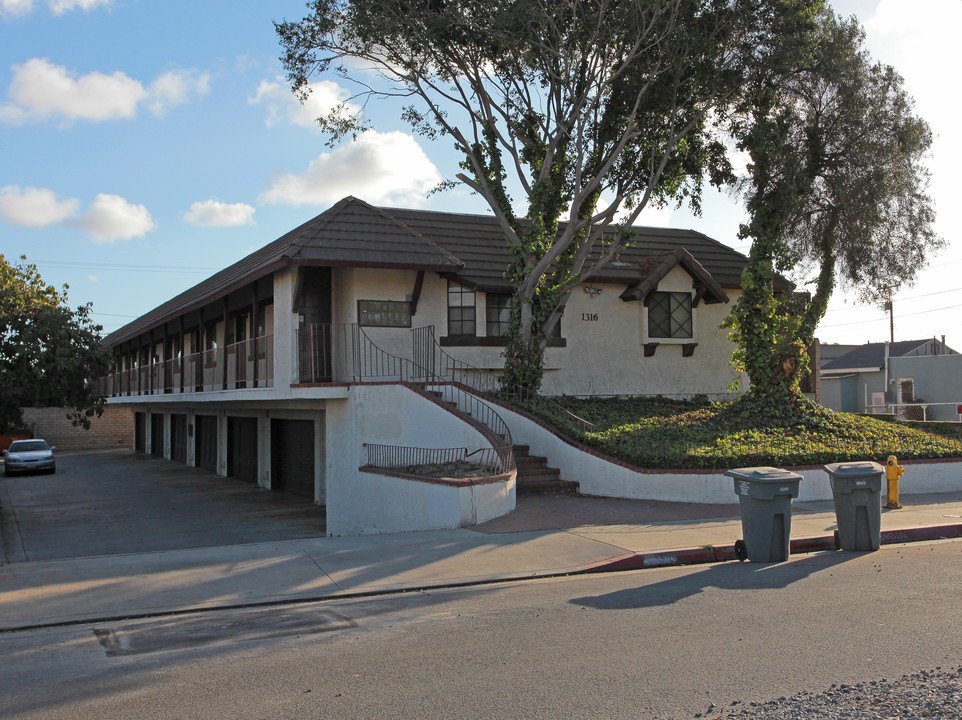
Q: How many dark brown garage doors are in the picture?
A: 6